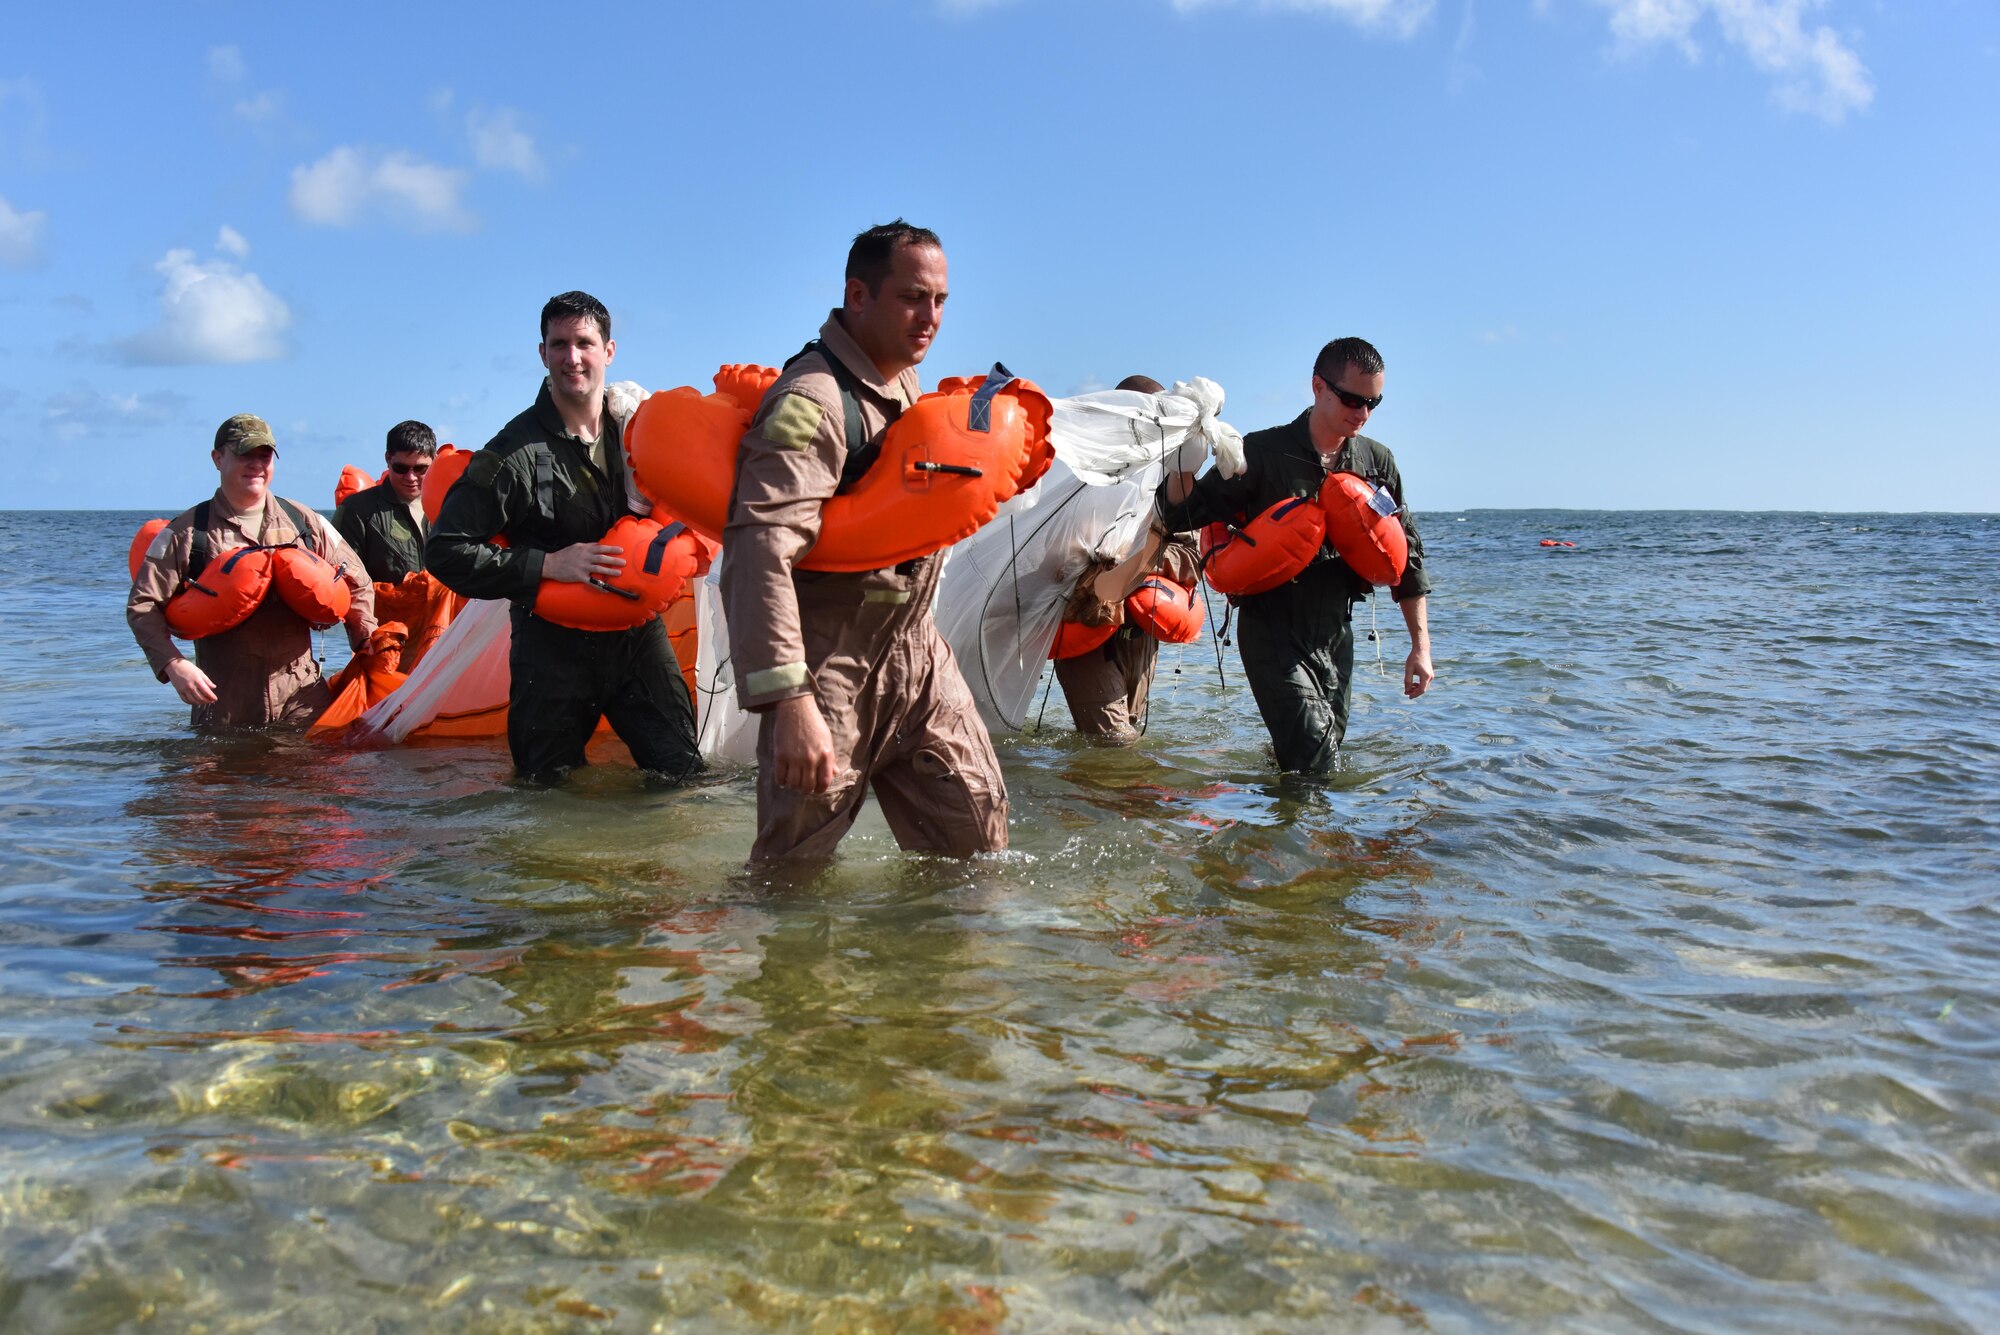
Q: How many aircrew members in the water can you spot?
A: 6